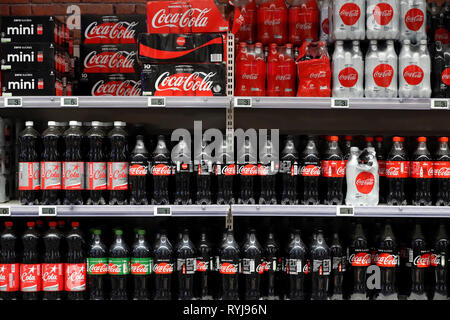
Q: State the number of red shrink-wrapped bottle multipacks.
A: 6